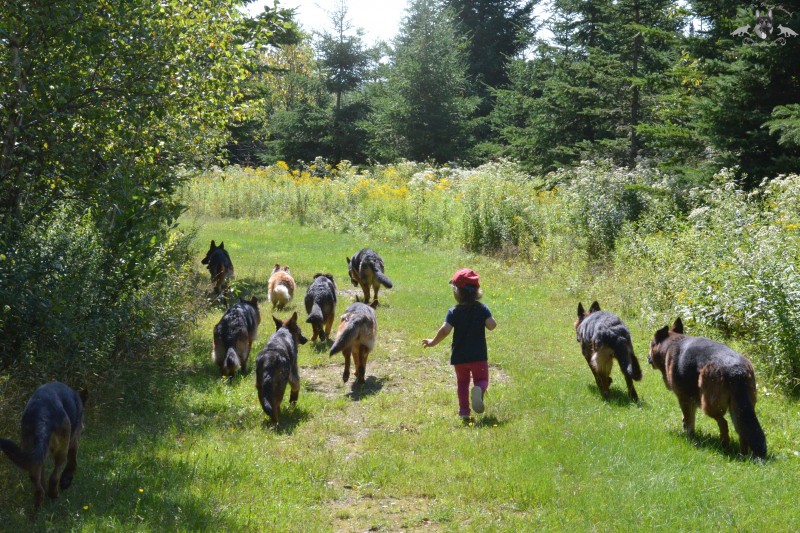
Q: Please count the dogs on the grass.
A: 10